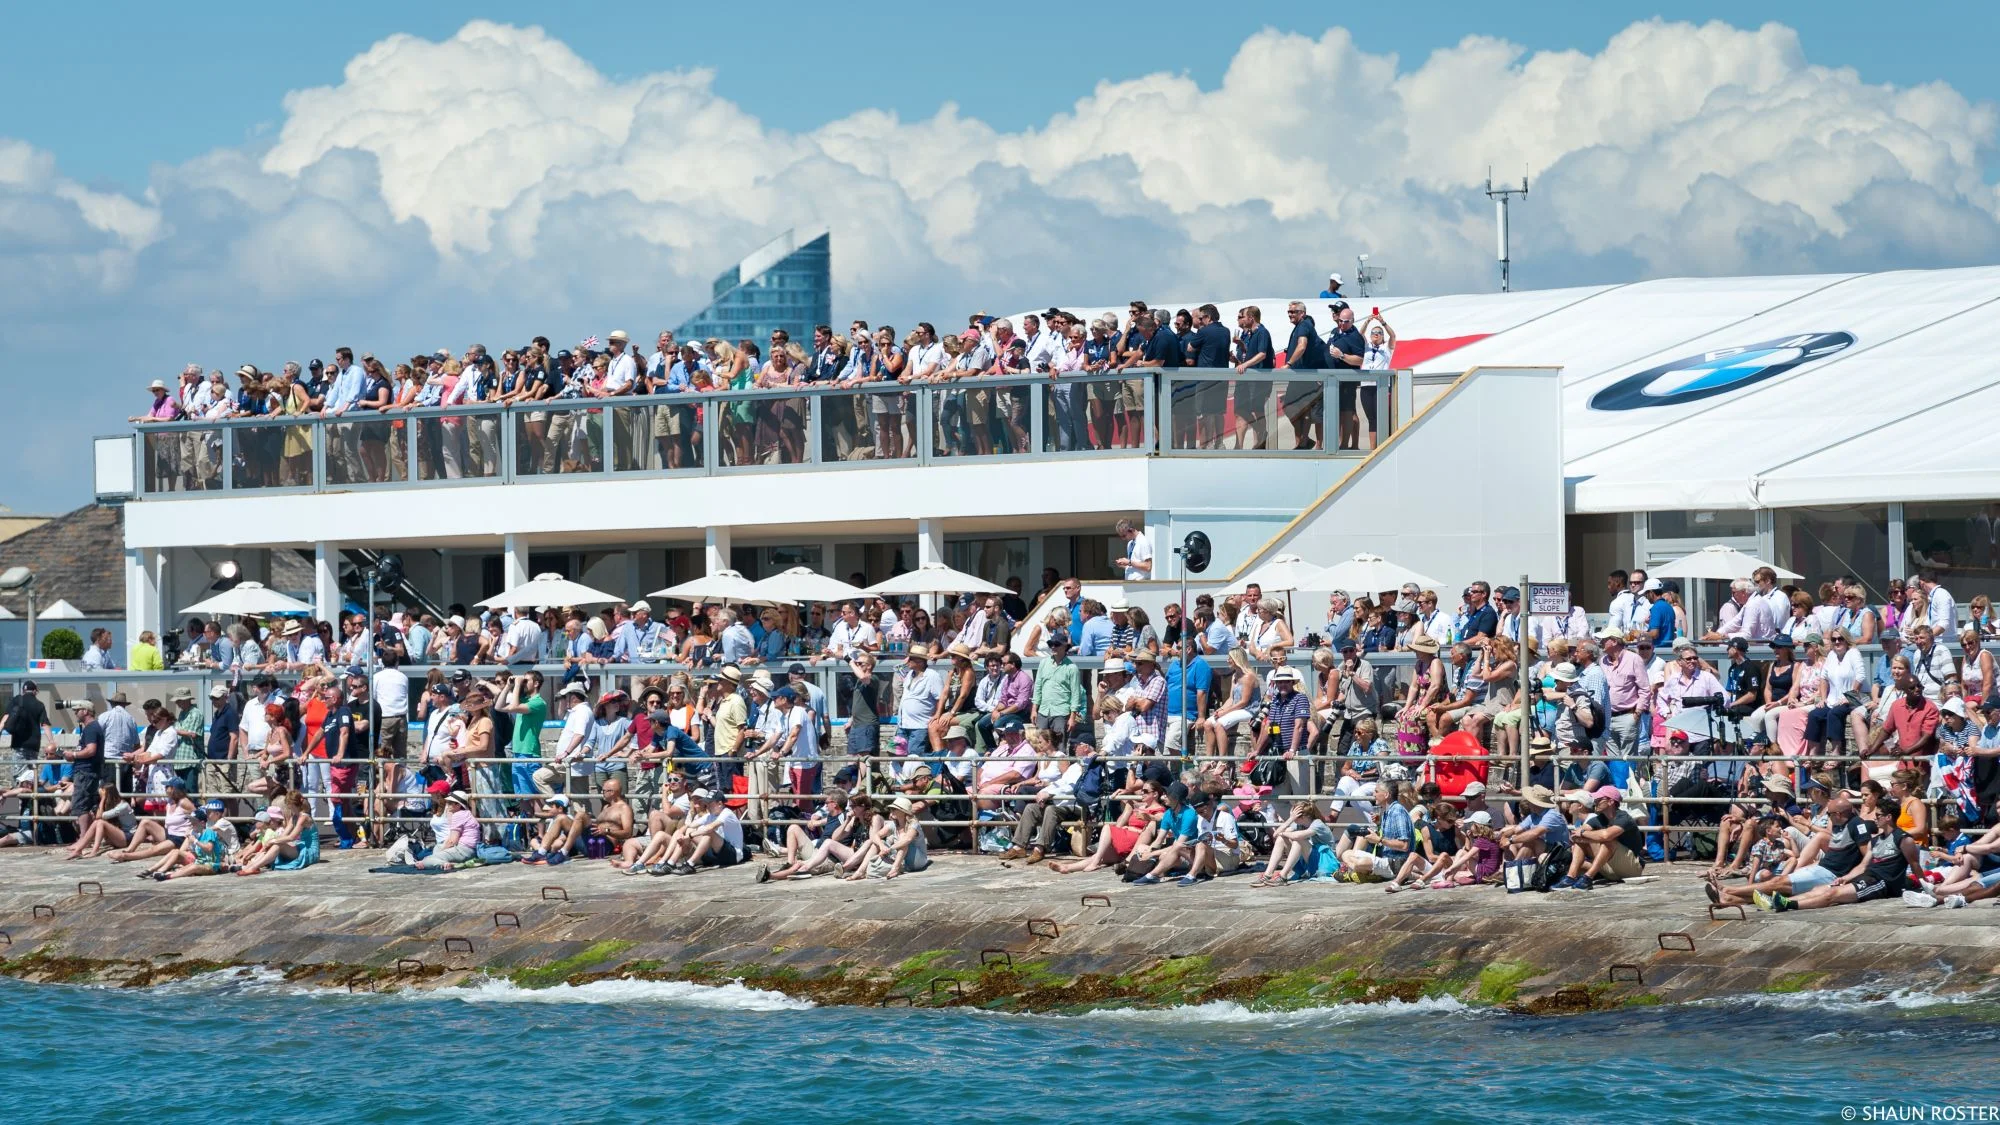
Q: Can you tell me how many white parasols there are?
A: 8